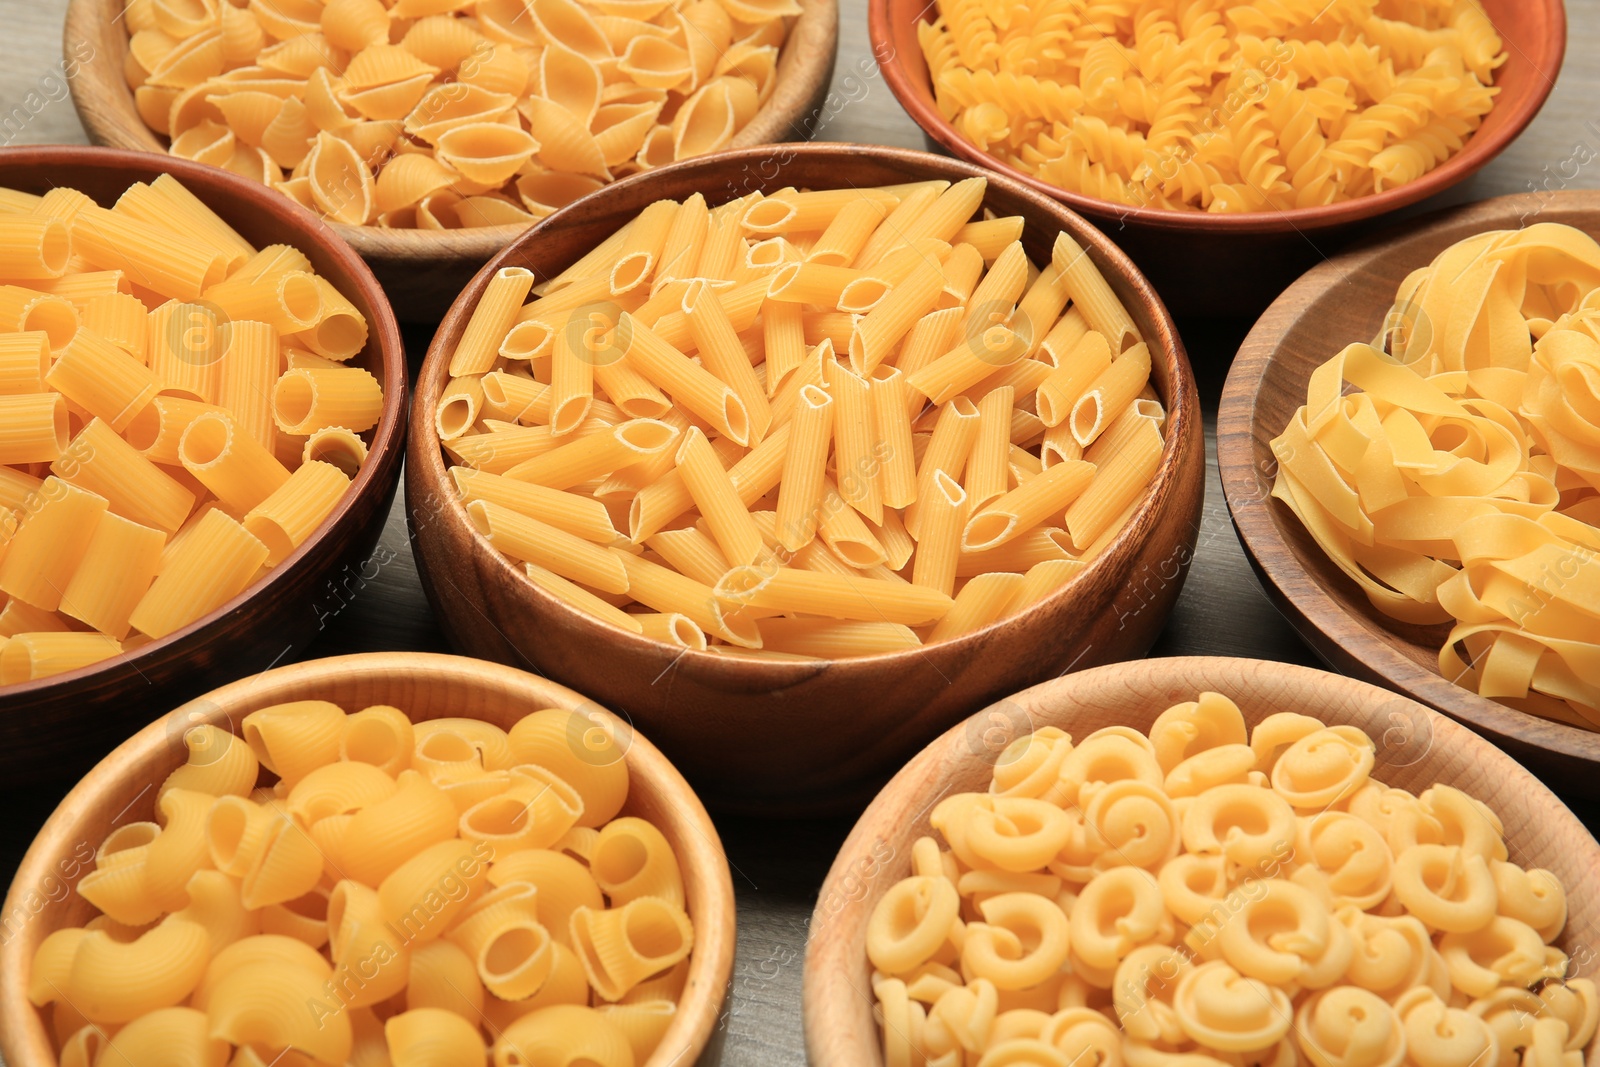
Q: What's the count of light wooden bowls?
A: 3